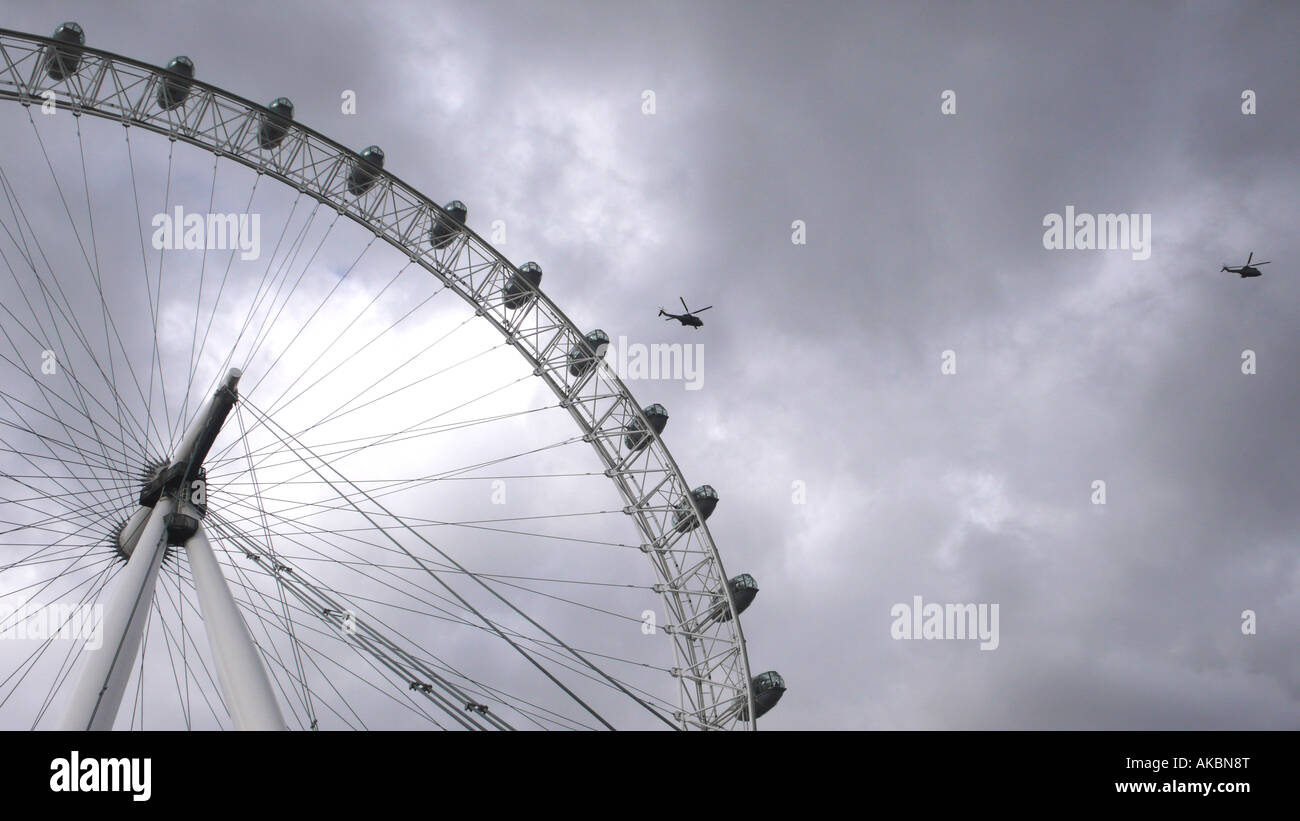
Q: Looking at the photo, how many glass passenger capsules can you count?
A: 11